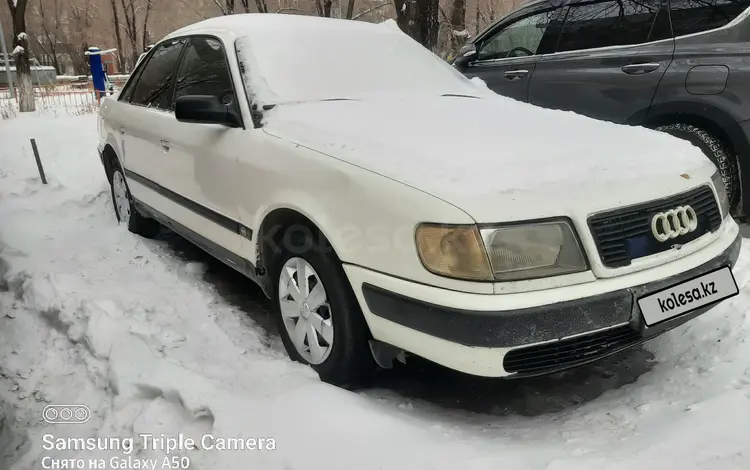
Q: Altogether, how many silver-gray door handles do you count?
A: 2